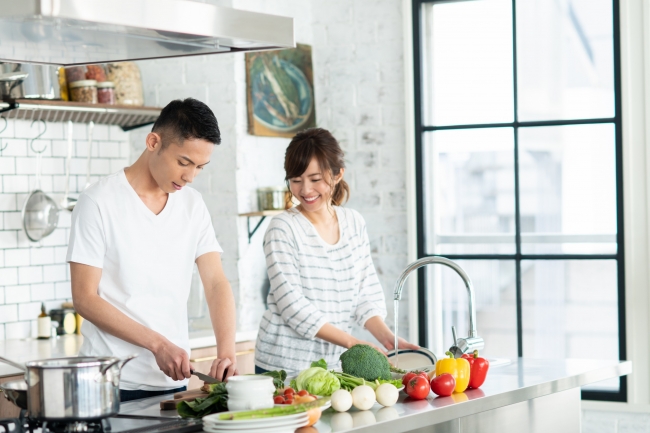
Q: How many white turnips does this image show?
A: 3